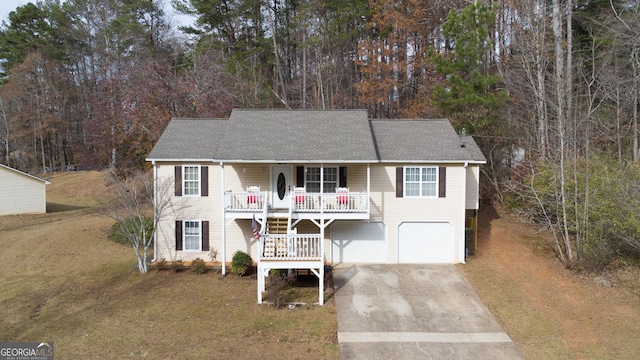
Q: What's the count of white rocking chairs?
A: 3